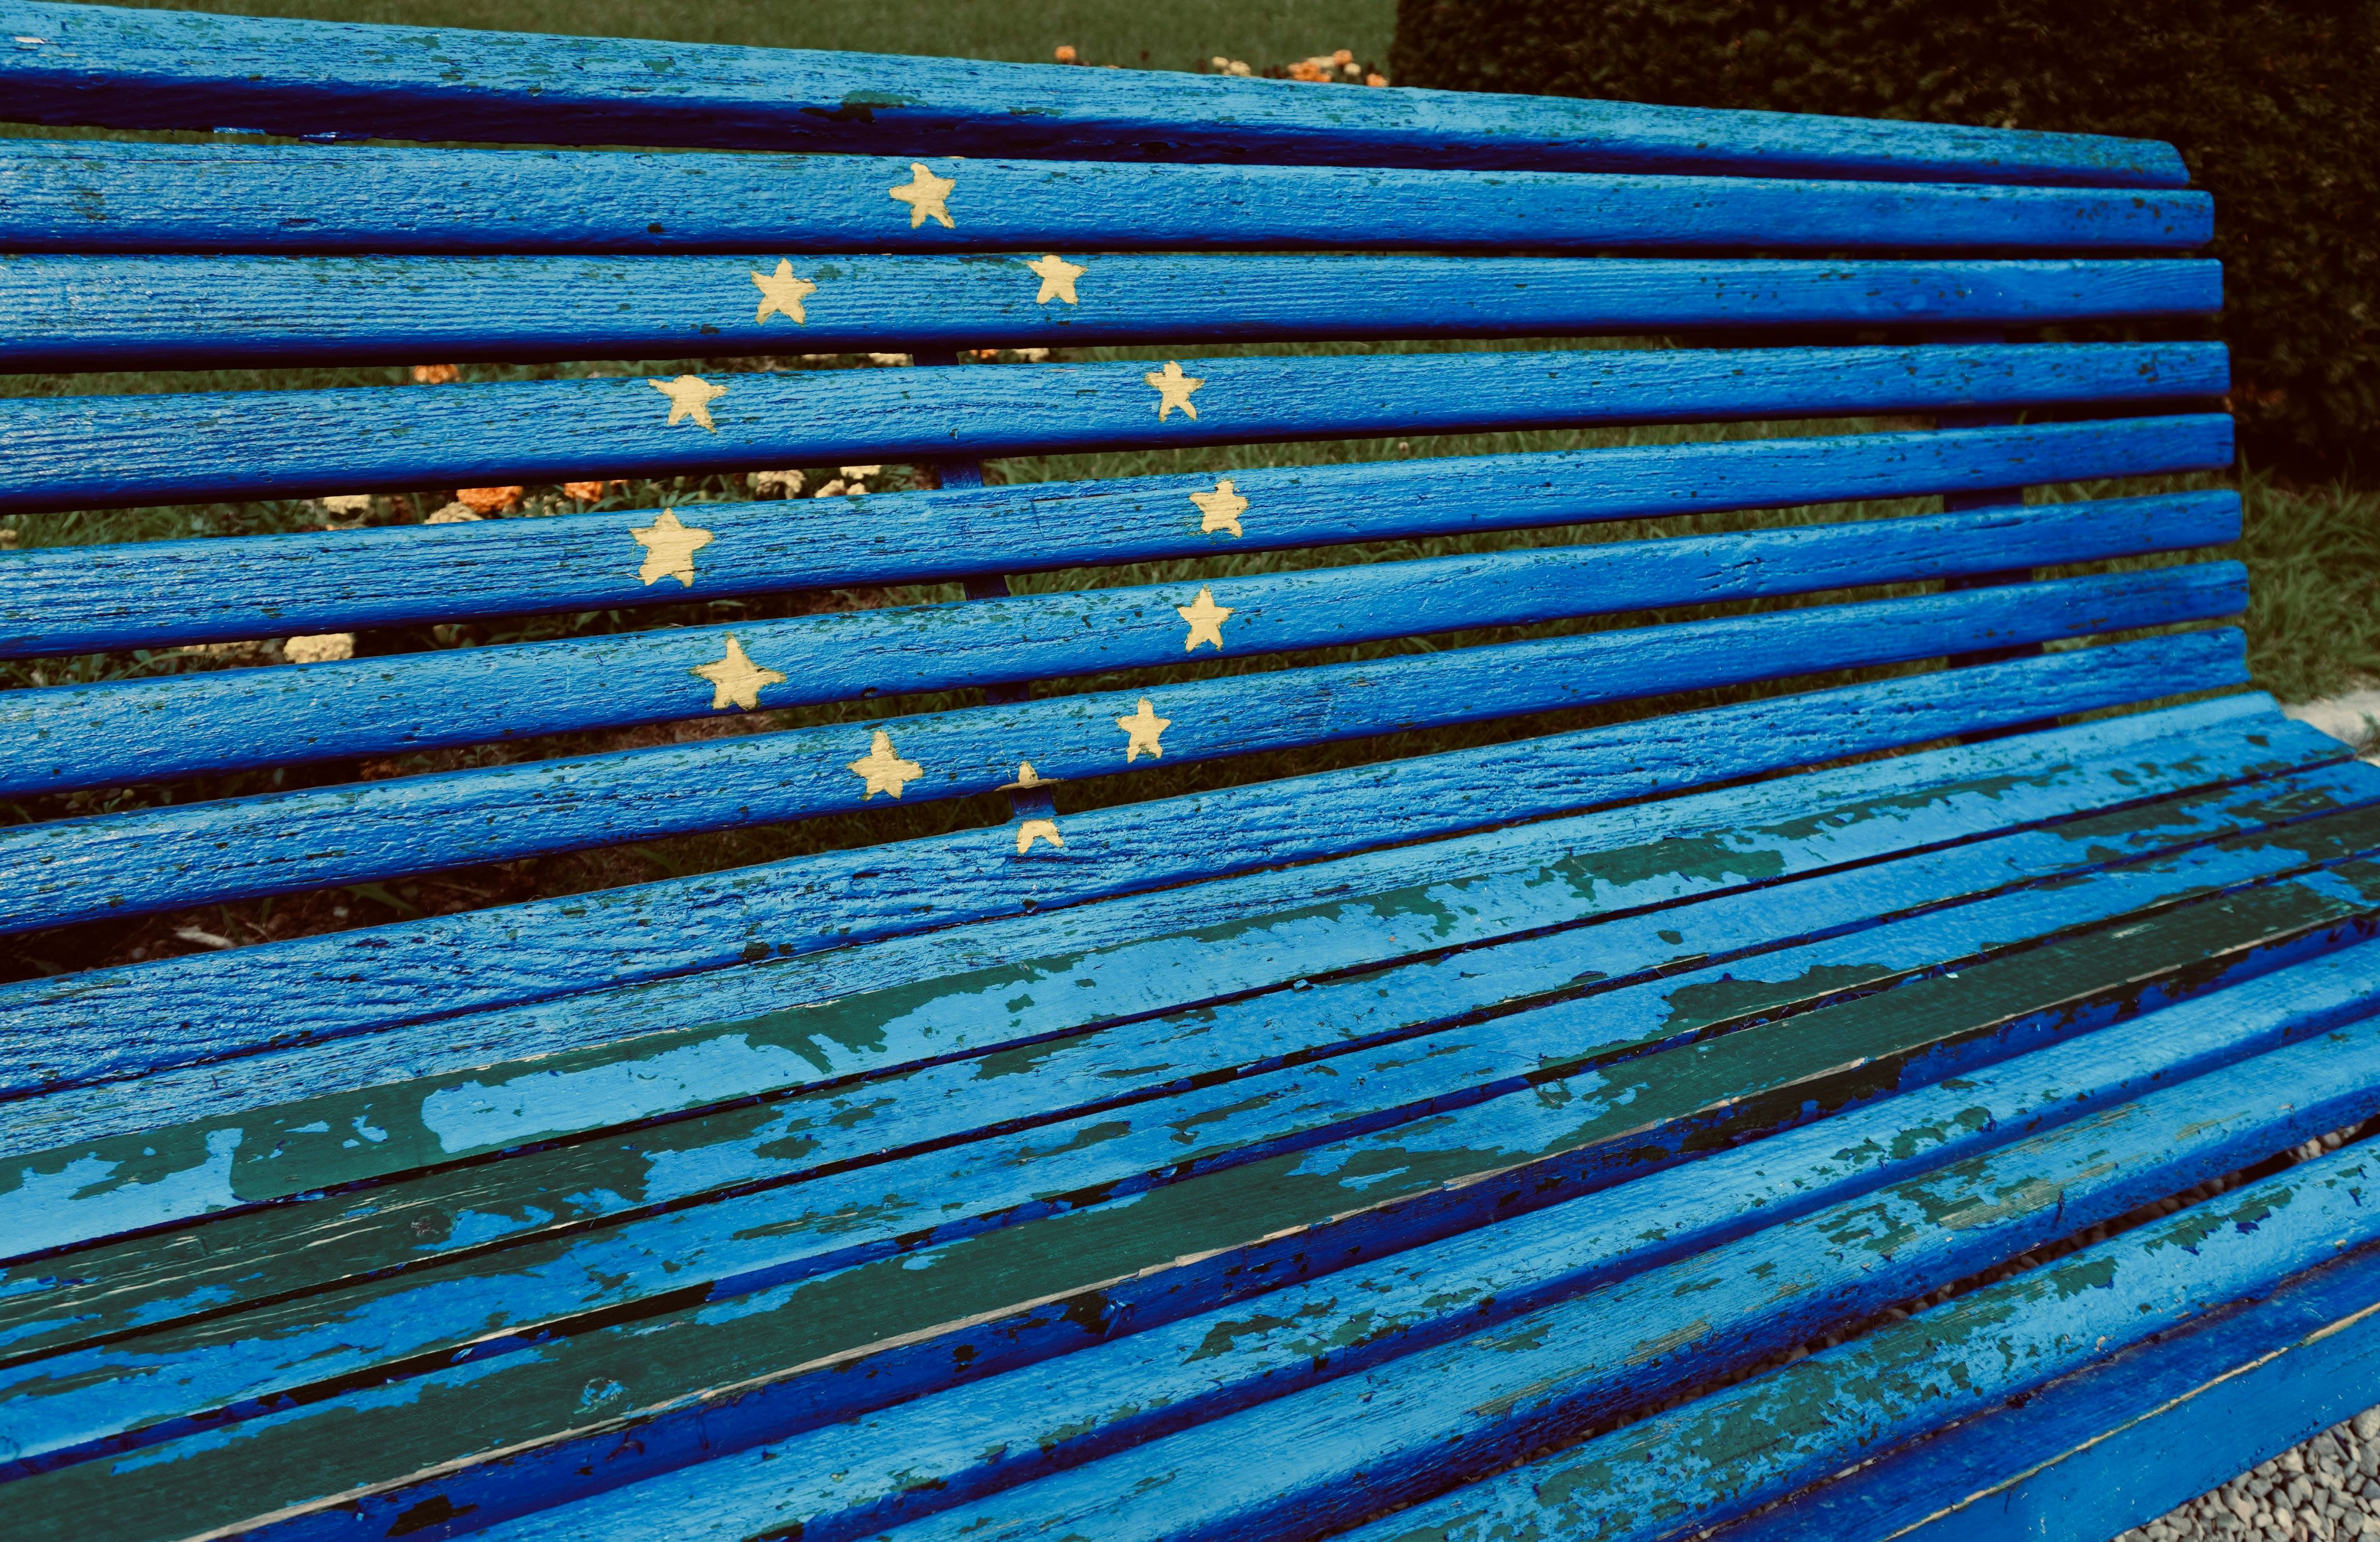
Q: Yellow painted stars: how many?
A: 12